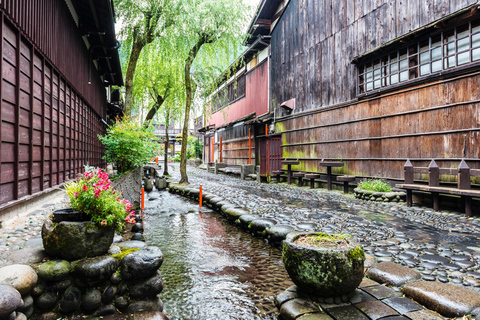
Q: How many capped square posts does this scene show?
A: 3